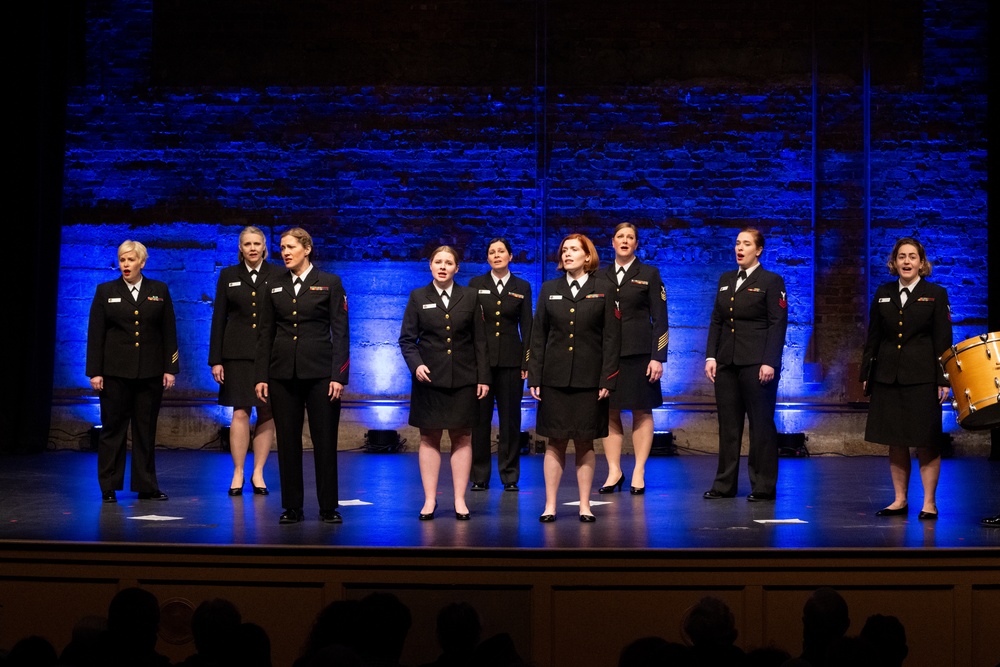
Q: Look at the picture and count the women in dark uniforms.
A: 9